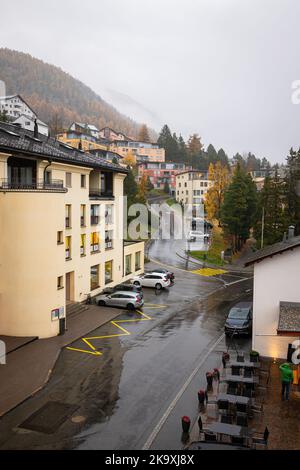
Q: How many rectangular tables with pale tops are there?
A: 4